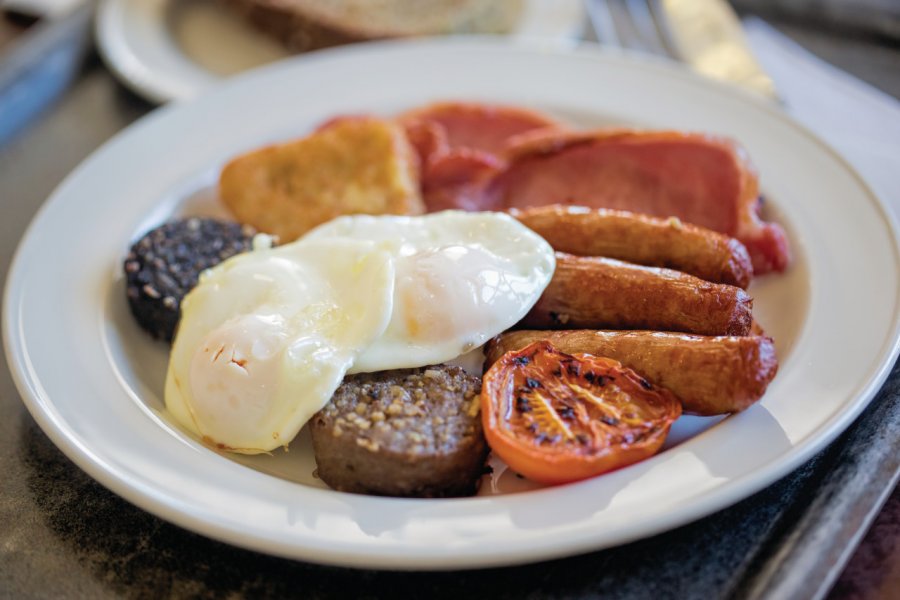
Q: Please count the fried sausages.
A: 3